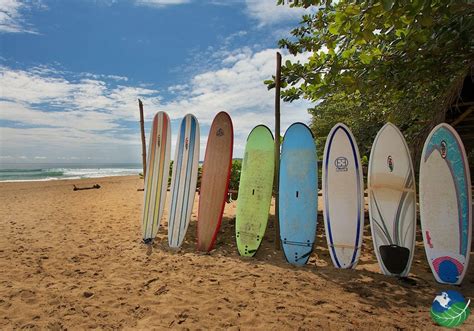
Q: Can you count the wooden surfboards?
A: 1